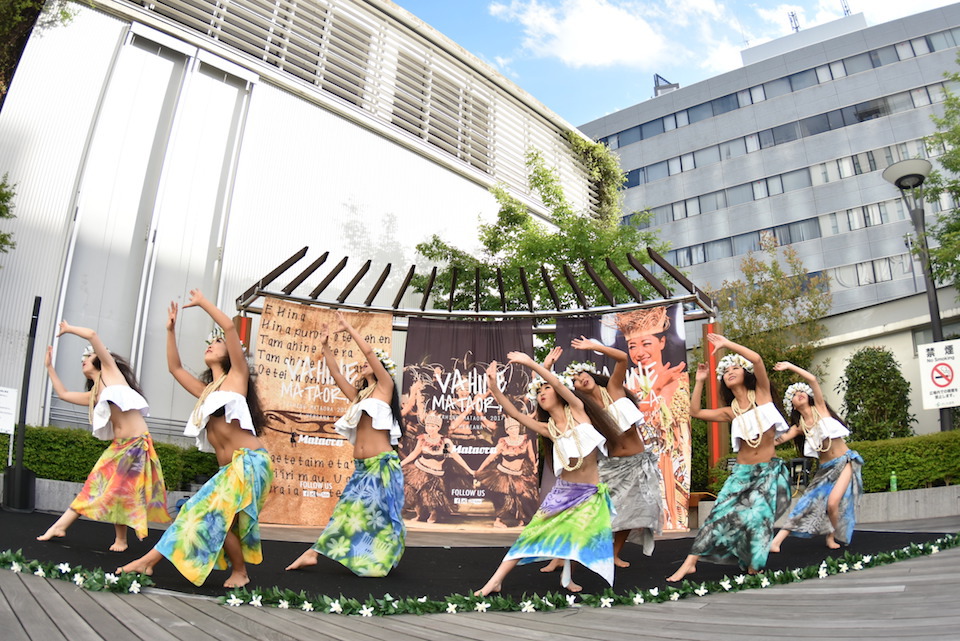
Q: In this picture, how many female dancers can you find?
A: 7